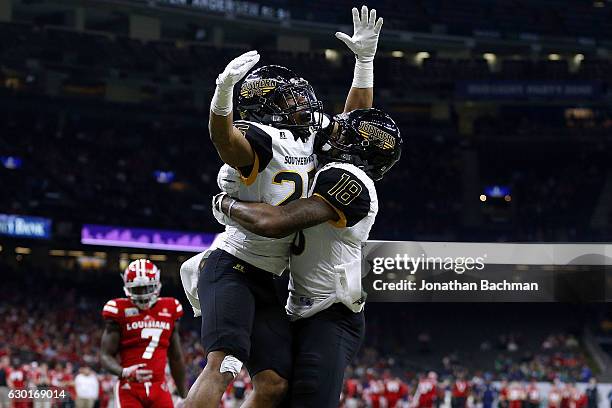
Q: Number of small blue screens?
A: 3